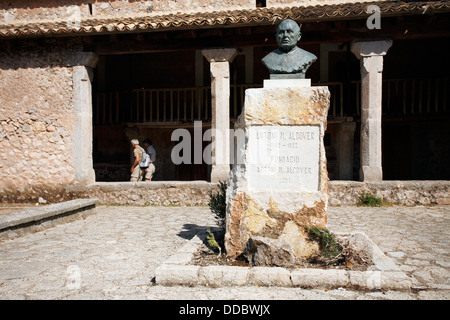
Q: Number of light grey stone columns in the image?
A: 3